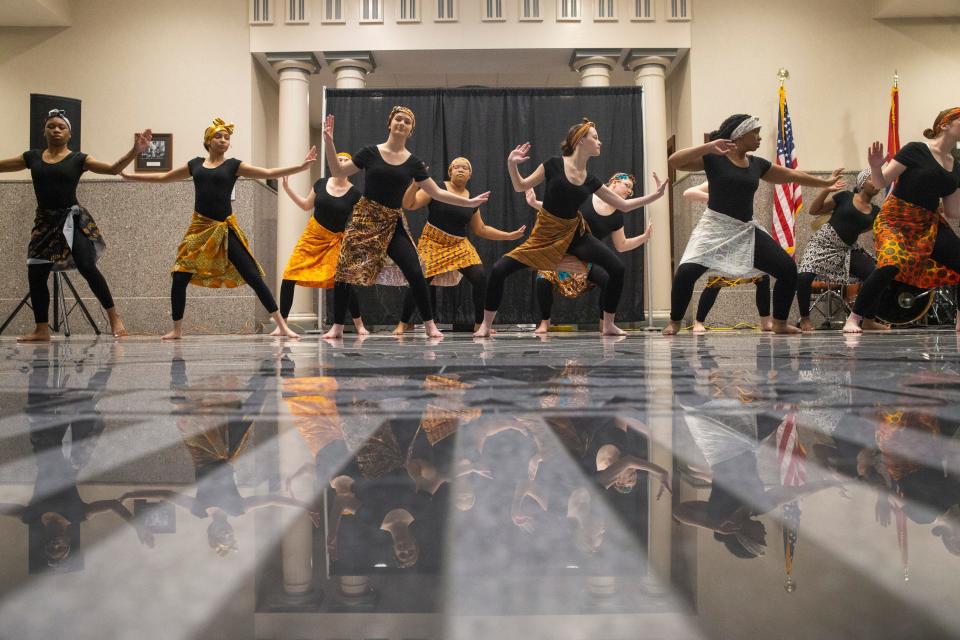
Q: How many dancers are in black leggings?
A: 11